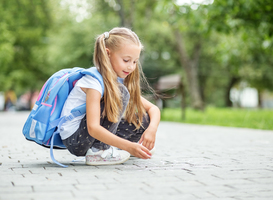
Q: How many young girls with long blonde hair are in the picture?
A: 1